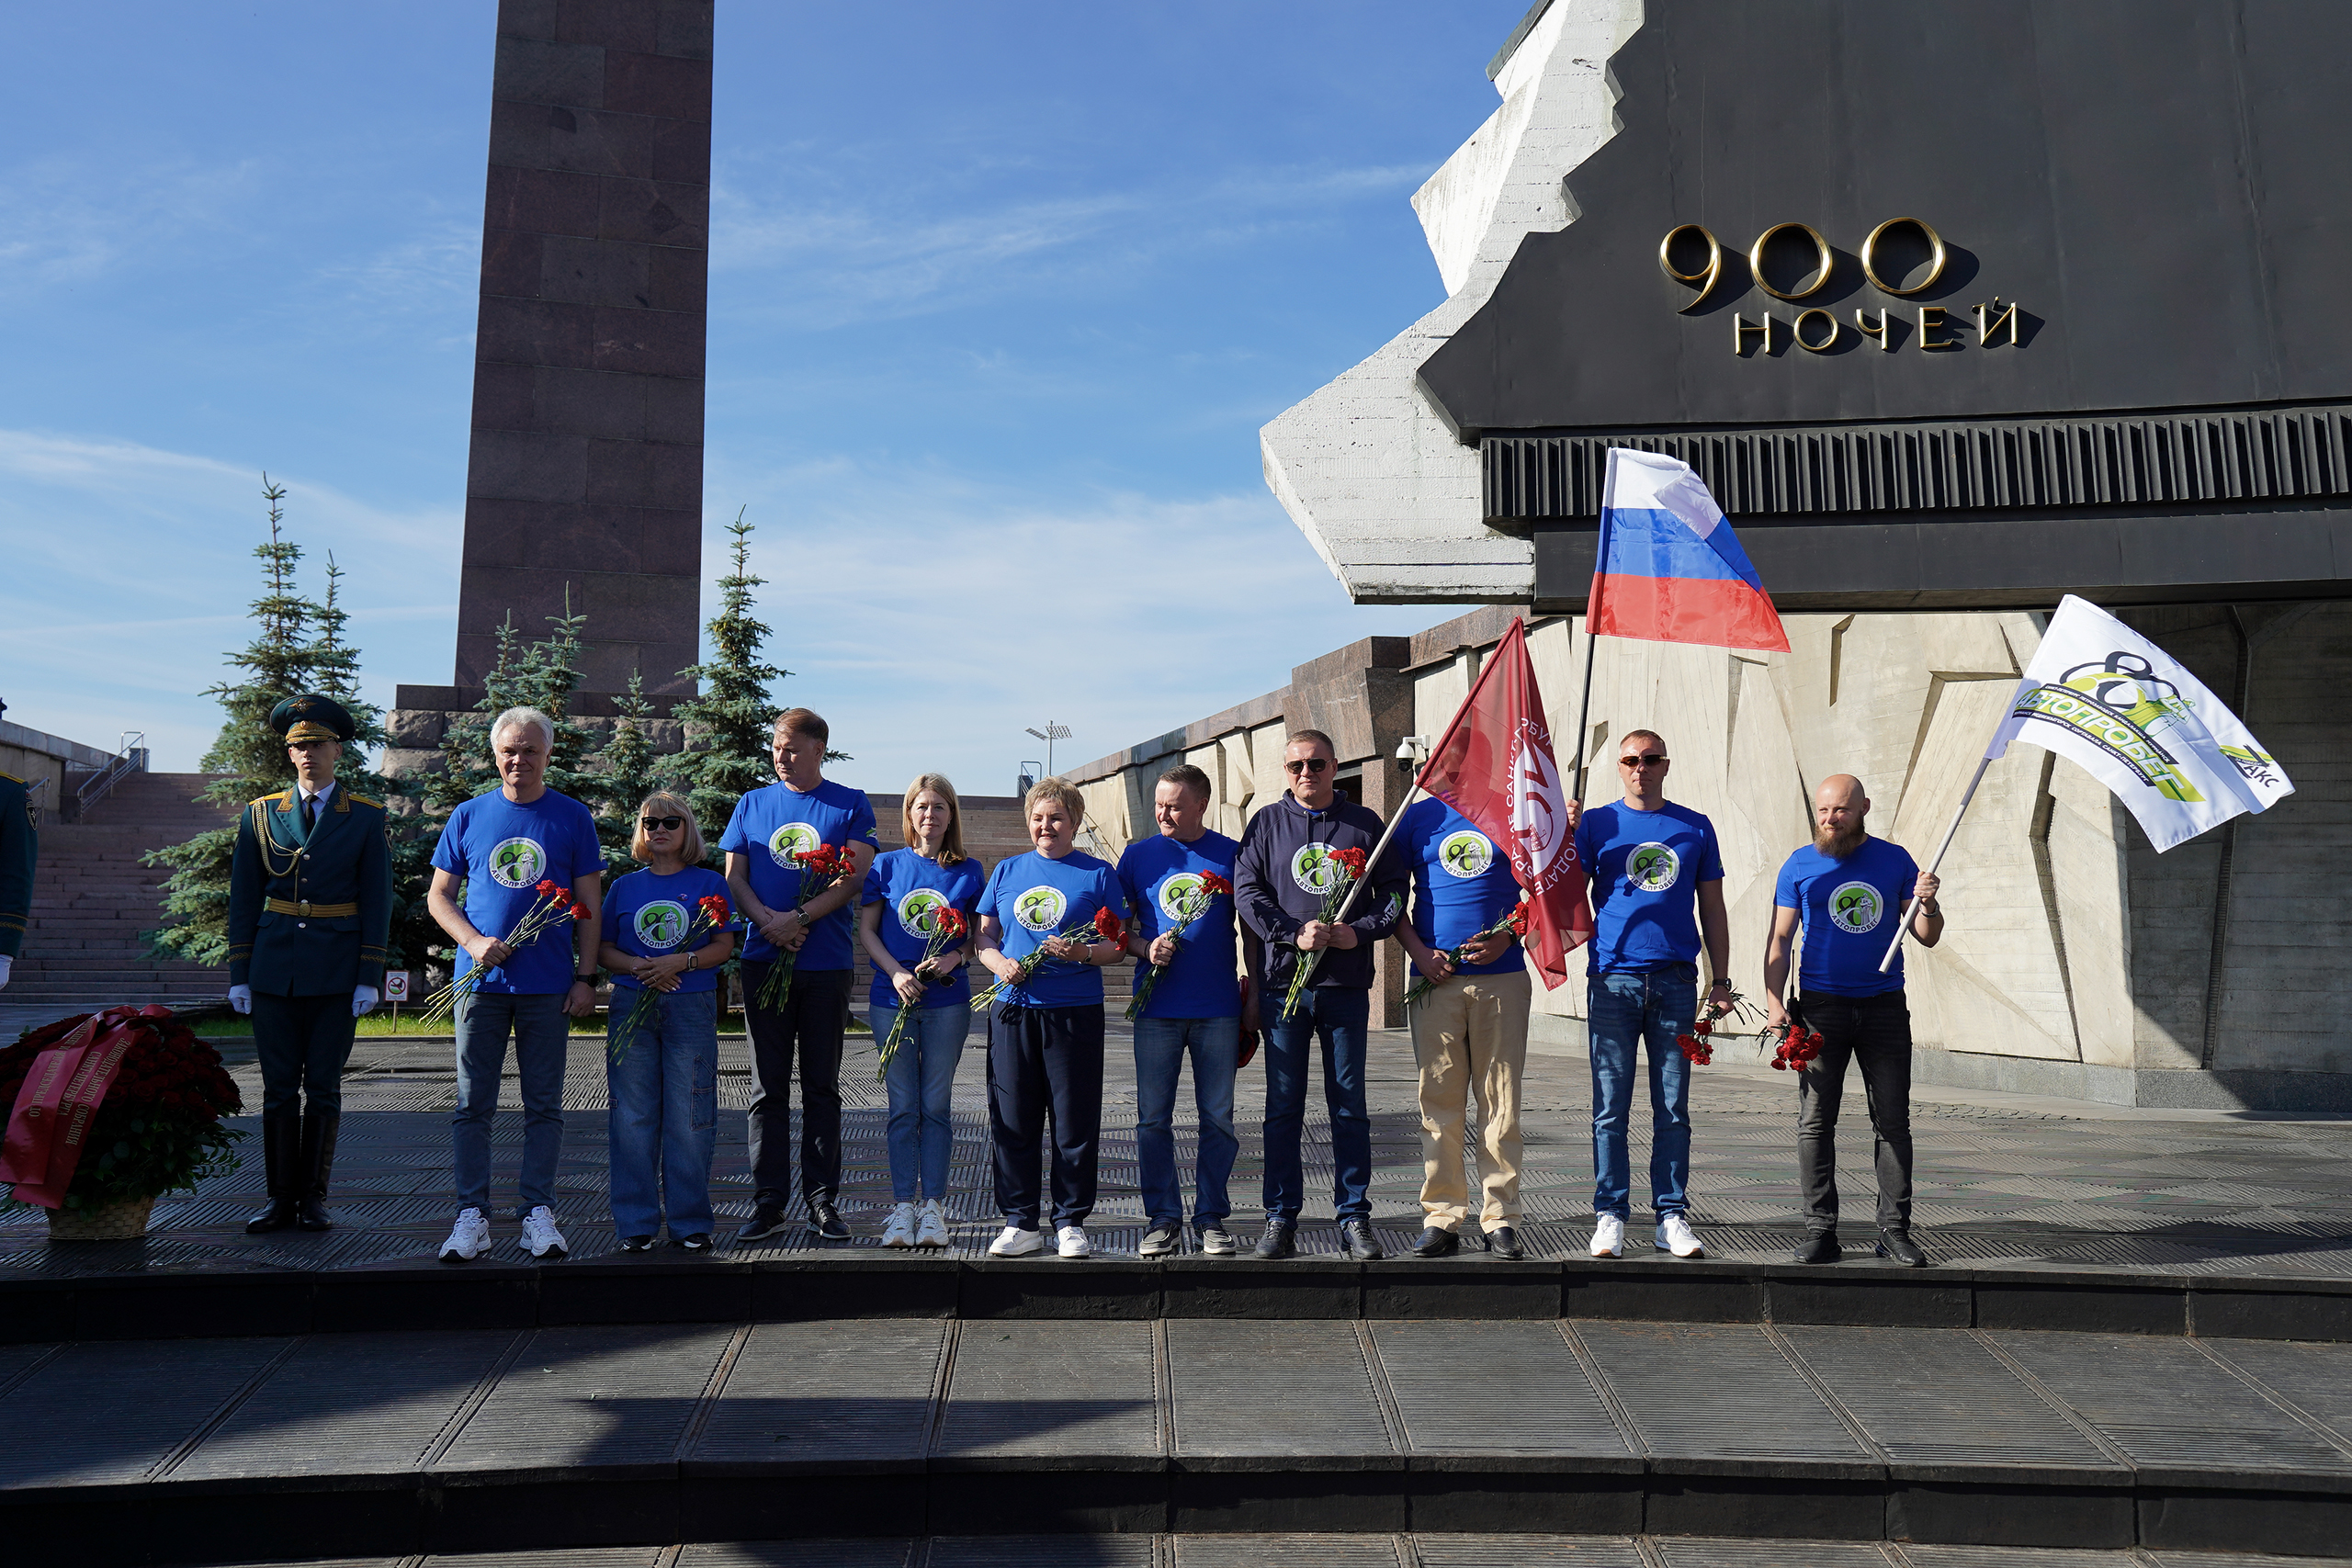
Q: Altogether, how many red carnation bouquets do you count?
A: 10